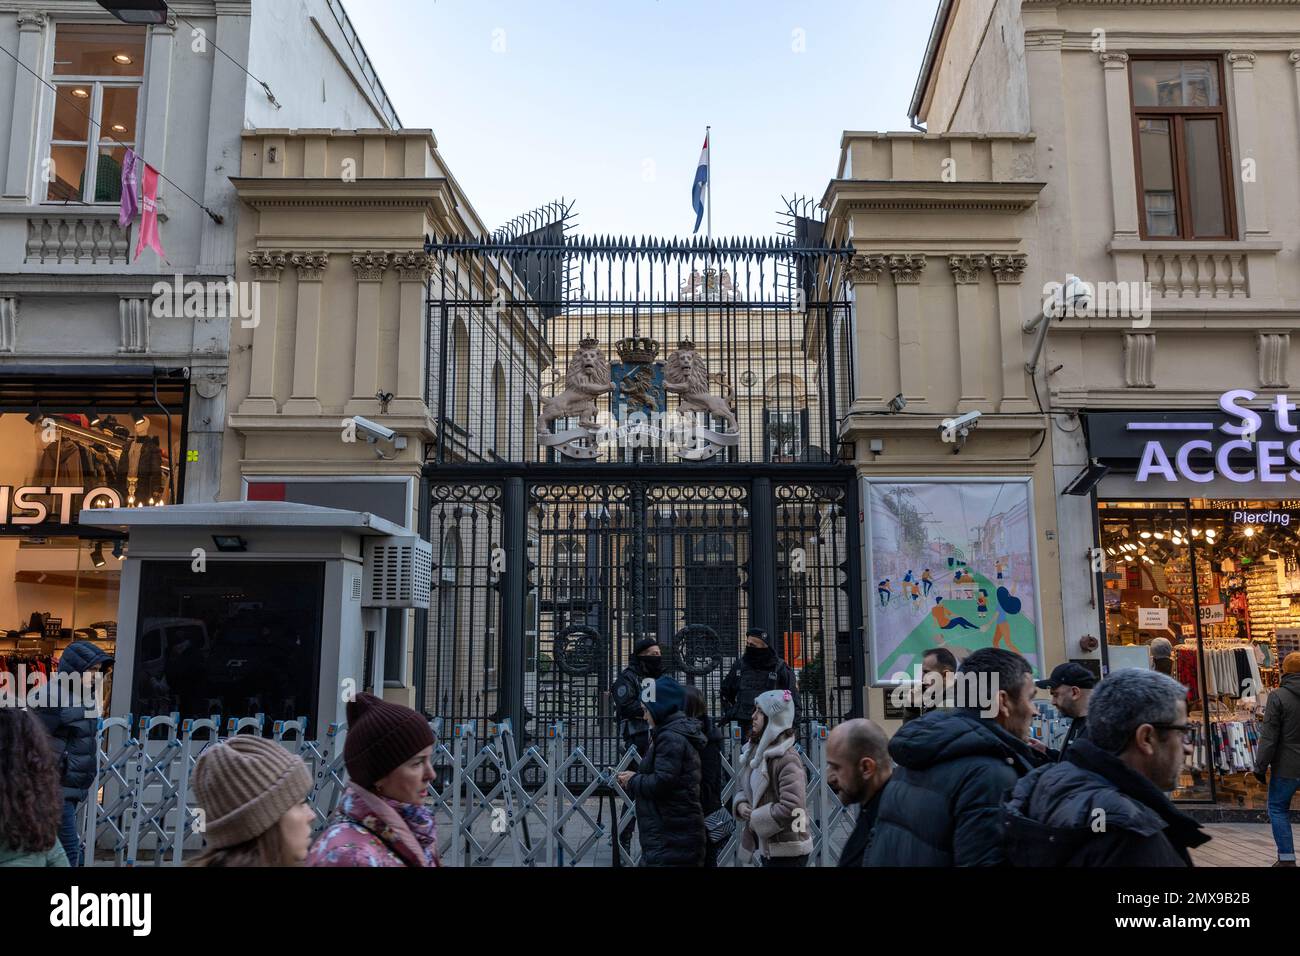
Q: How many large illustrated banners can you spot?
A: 1